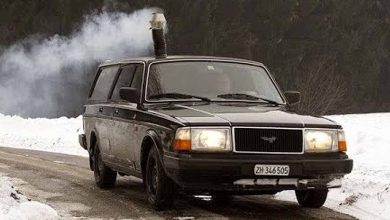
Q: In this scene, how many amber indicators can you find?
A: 2